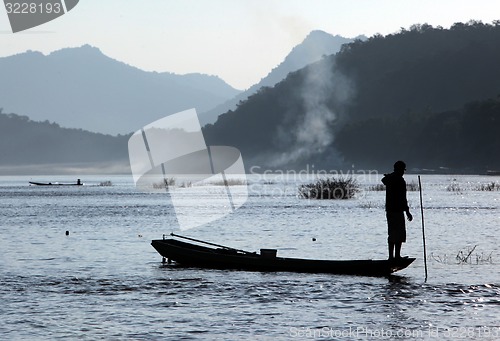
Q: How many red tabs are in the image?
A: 0